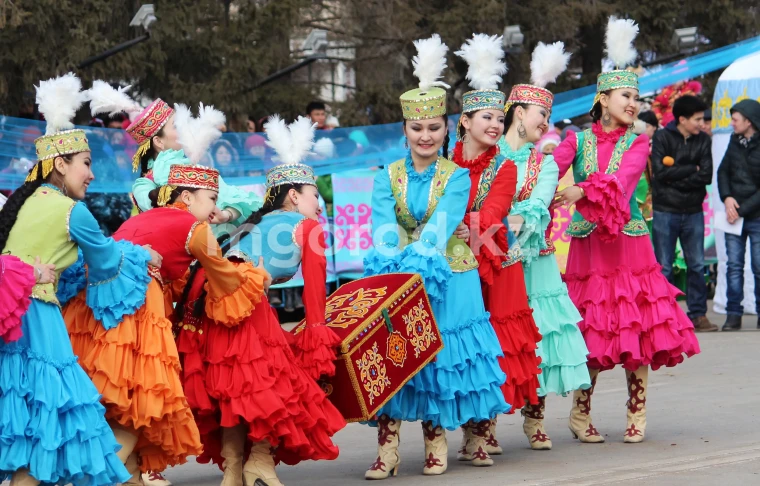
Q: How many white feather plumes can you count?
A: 8